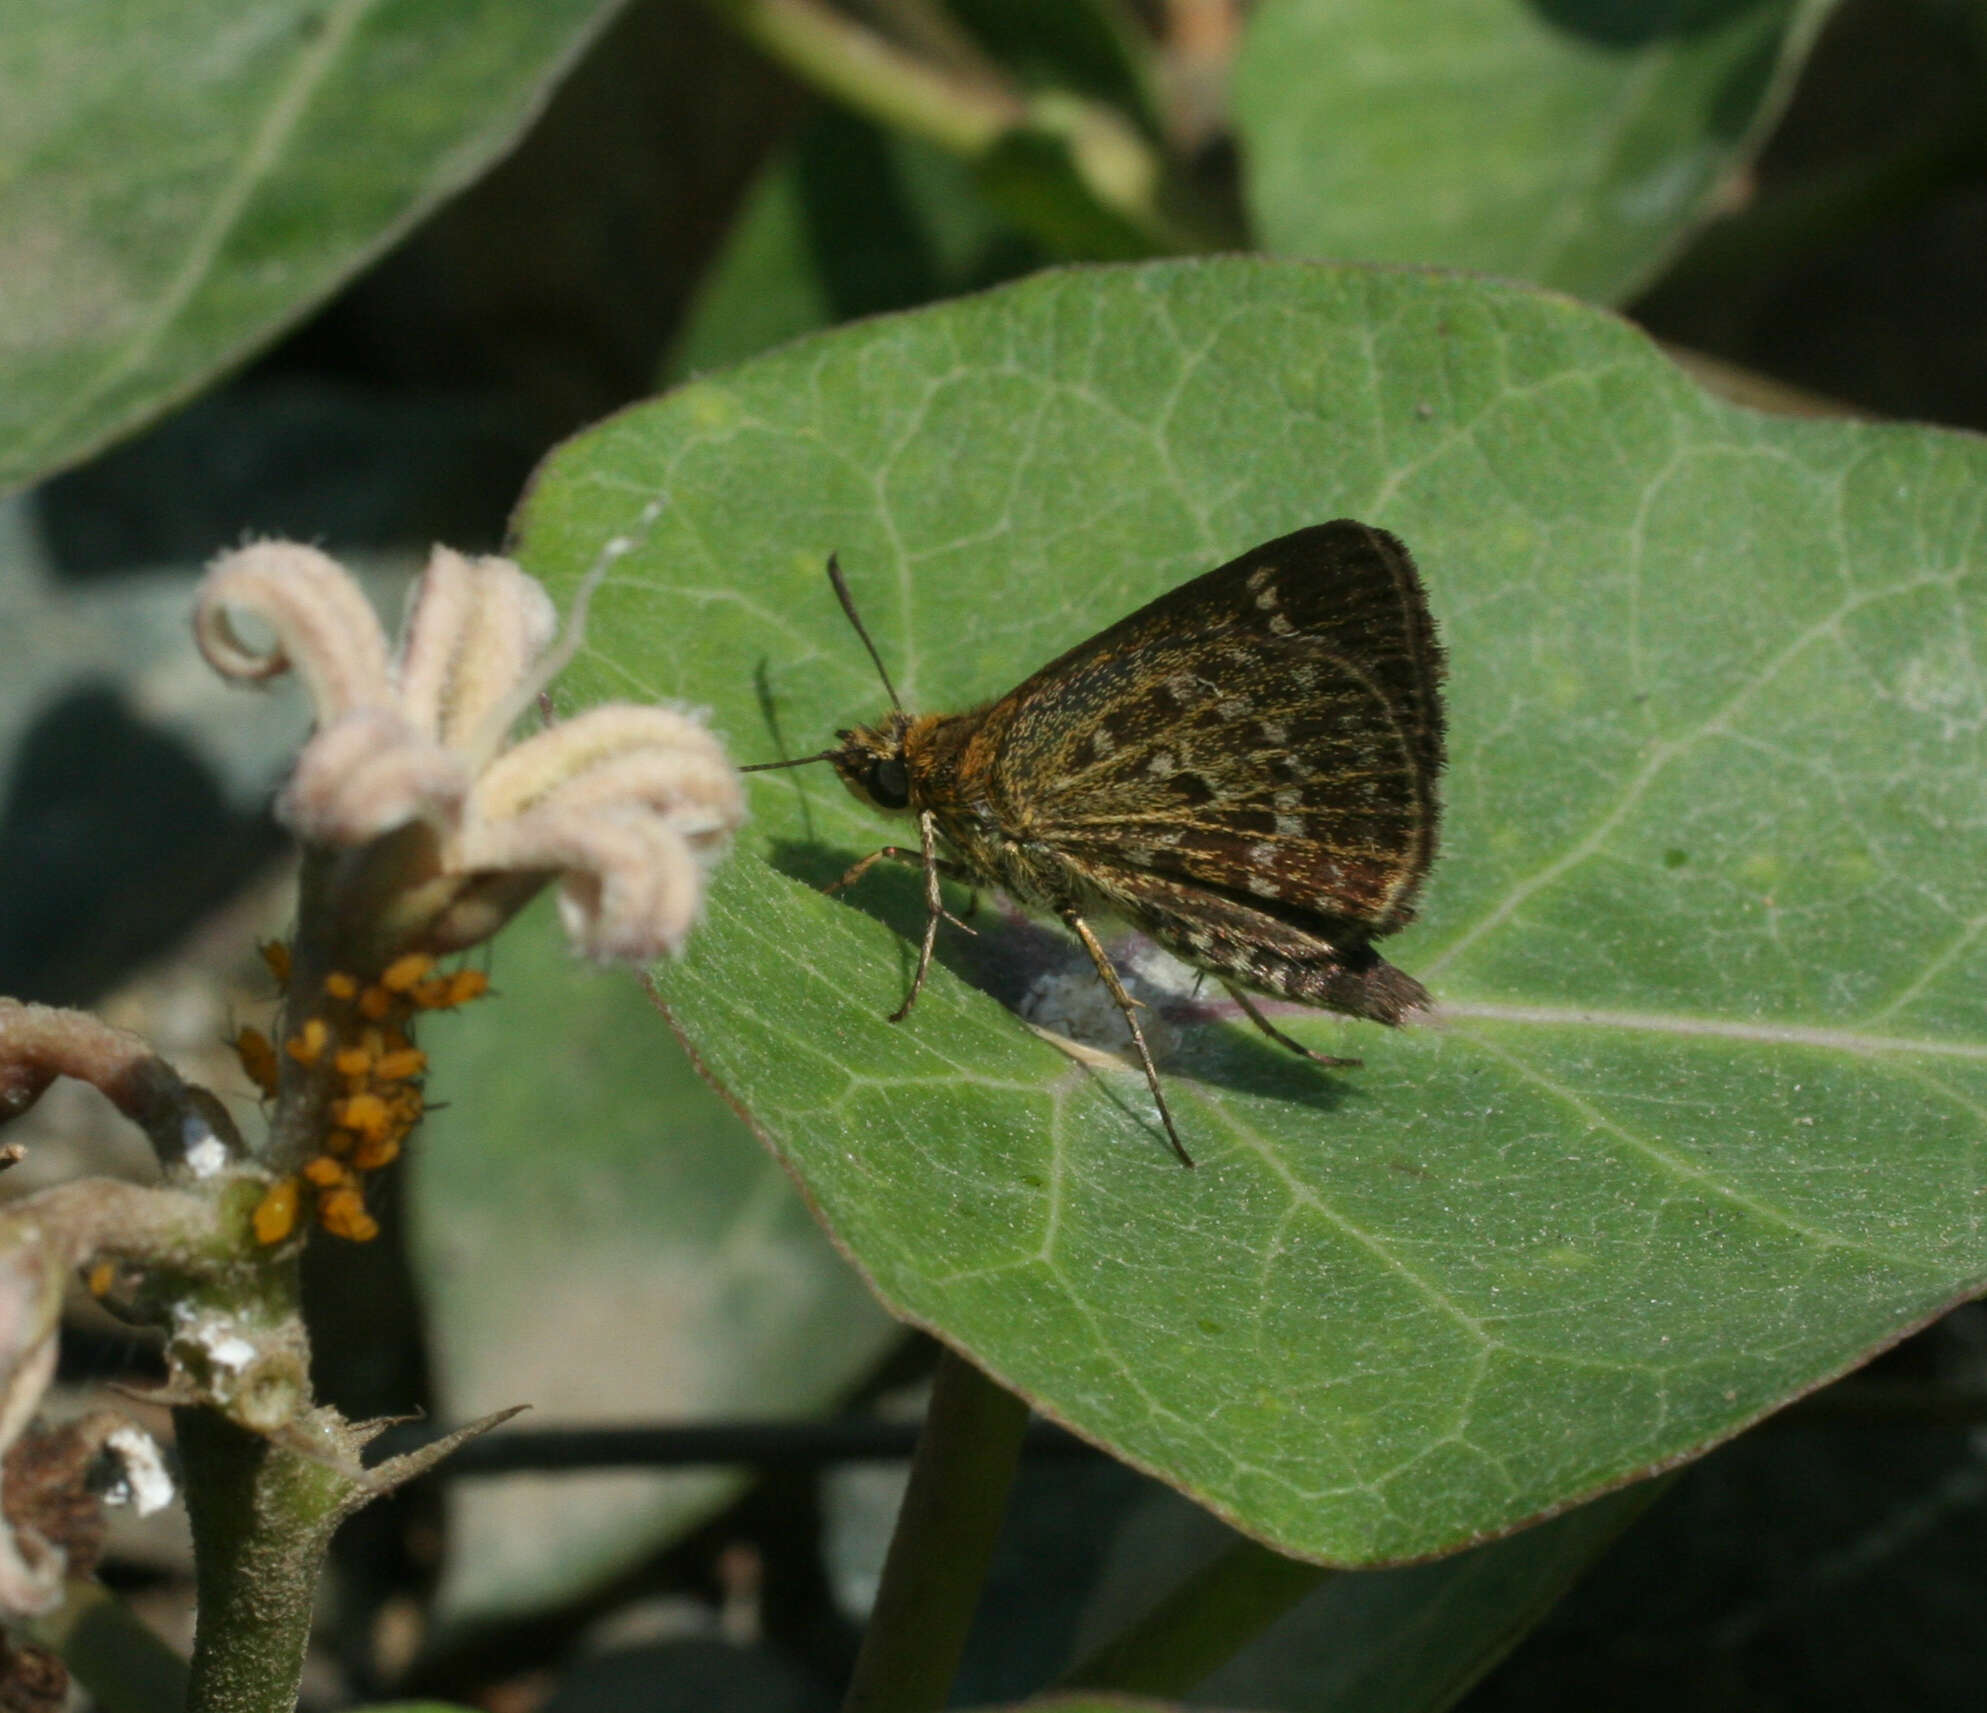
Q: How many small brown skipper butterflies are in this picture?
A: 1